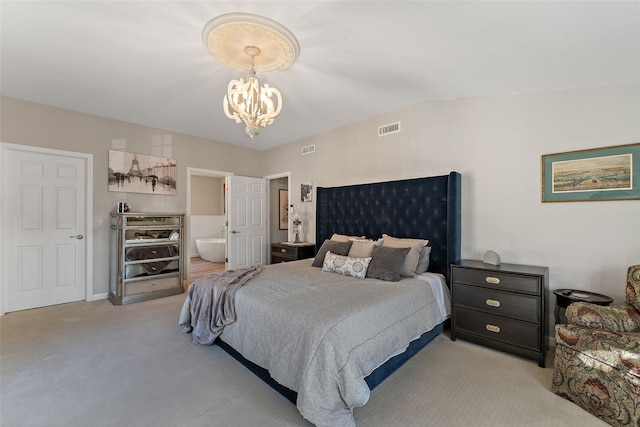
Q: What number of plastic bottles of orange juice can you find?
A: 0